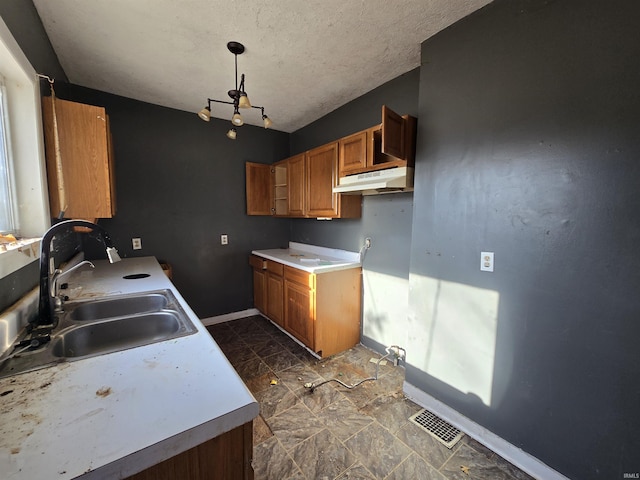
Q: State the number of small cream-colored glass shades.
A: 5